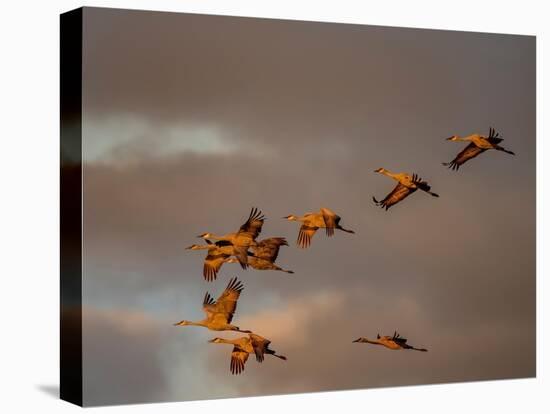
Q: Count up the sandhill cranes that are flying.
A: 9